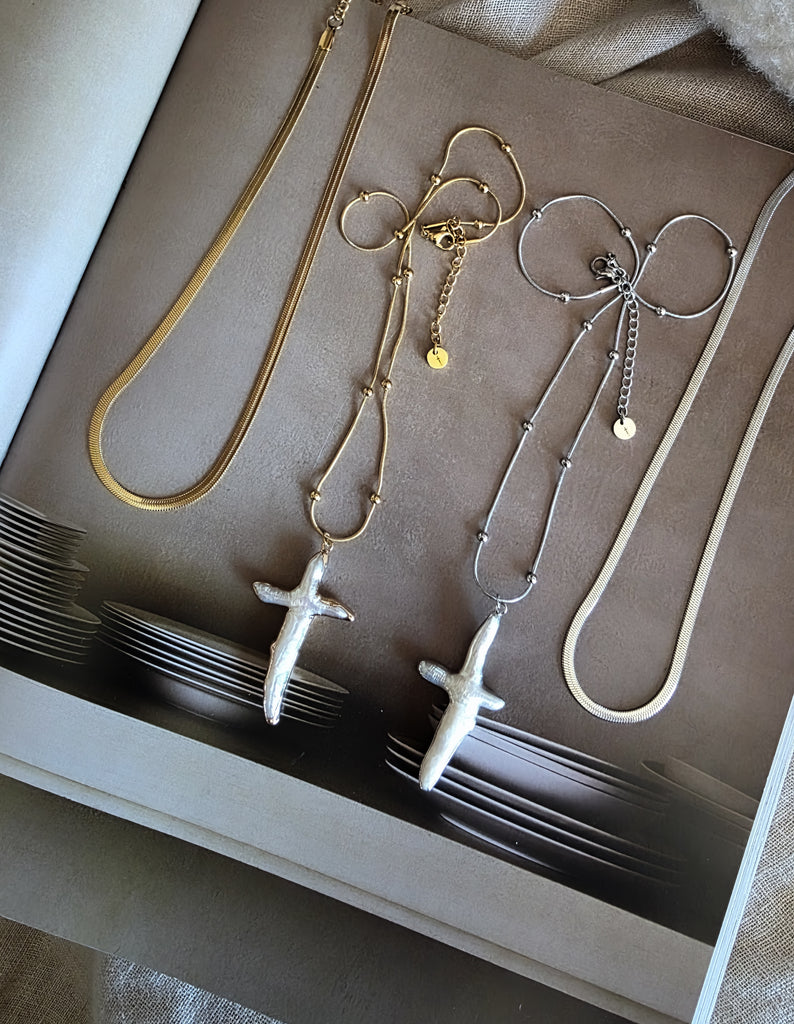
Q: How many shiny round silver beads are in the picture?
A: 12